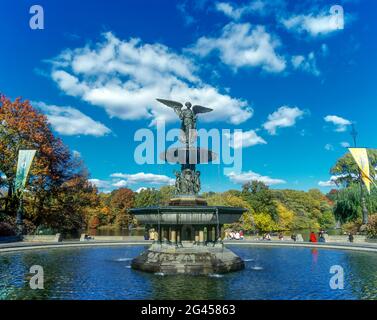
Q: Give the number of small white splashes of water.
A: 6